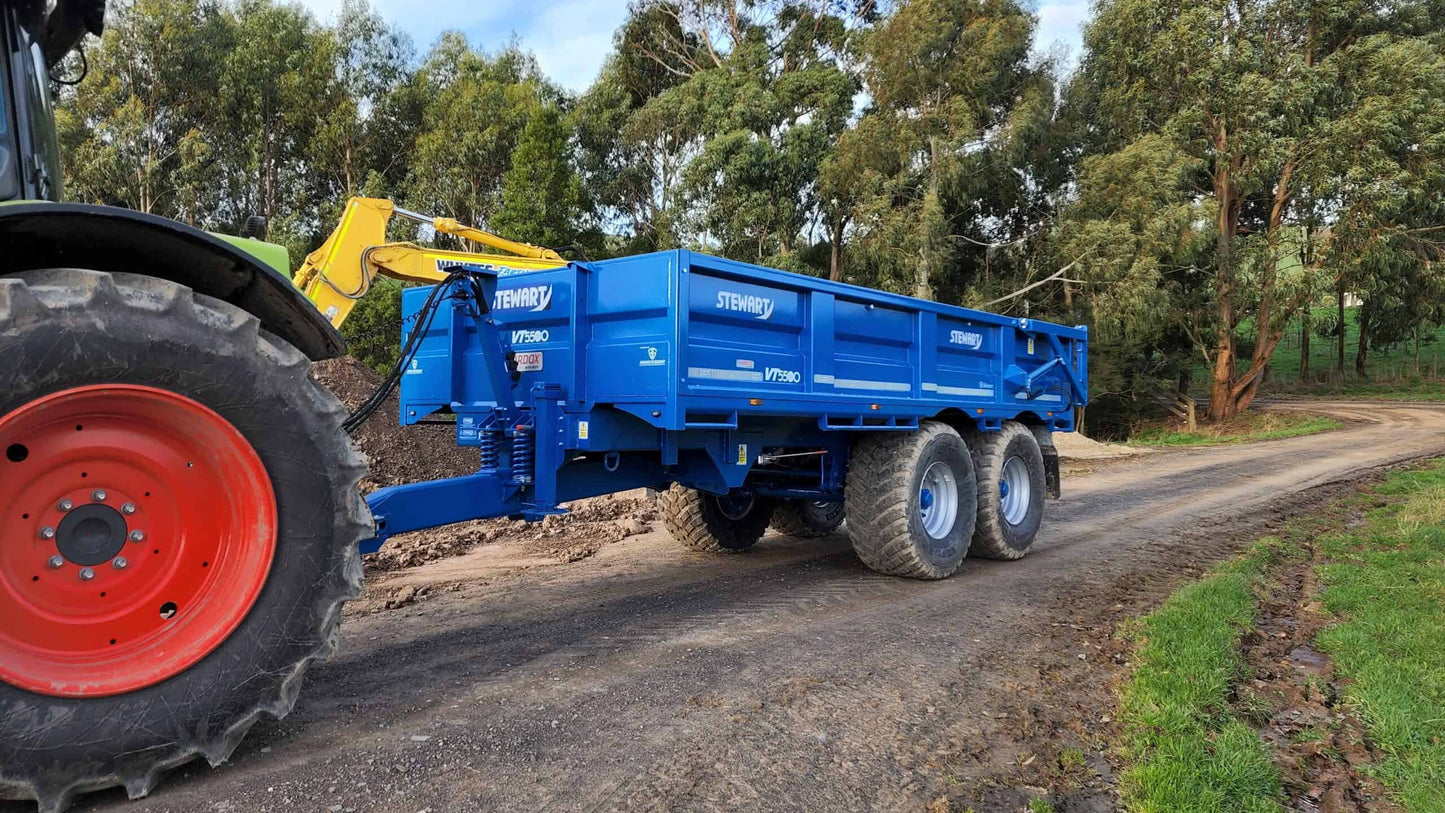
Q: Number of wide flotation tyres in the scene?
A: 4